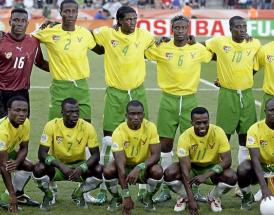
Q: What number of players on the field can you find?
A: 11